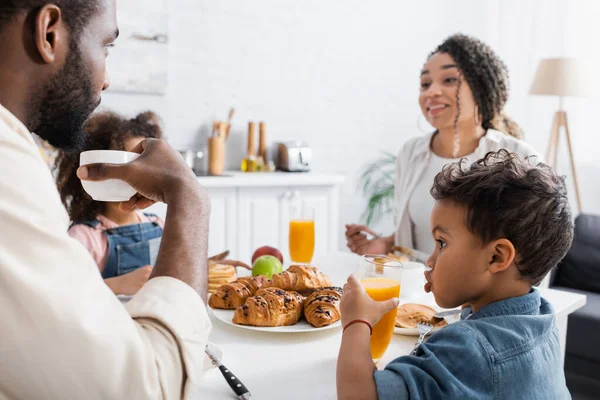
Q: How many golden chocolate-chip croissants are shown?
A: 4